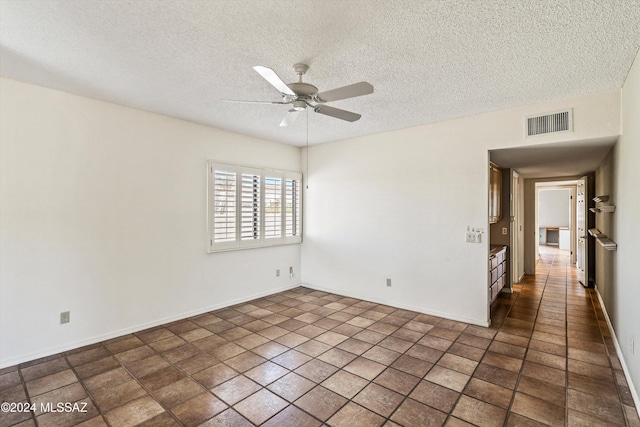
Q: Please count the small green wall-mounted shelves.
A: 0